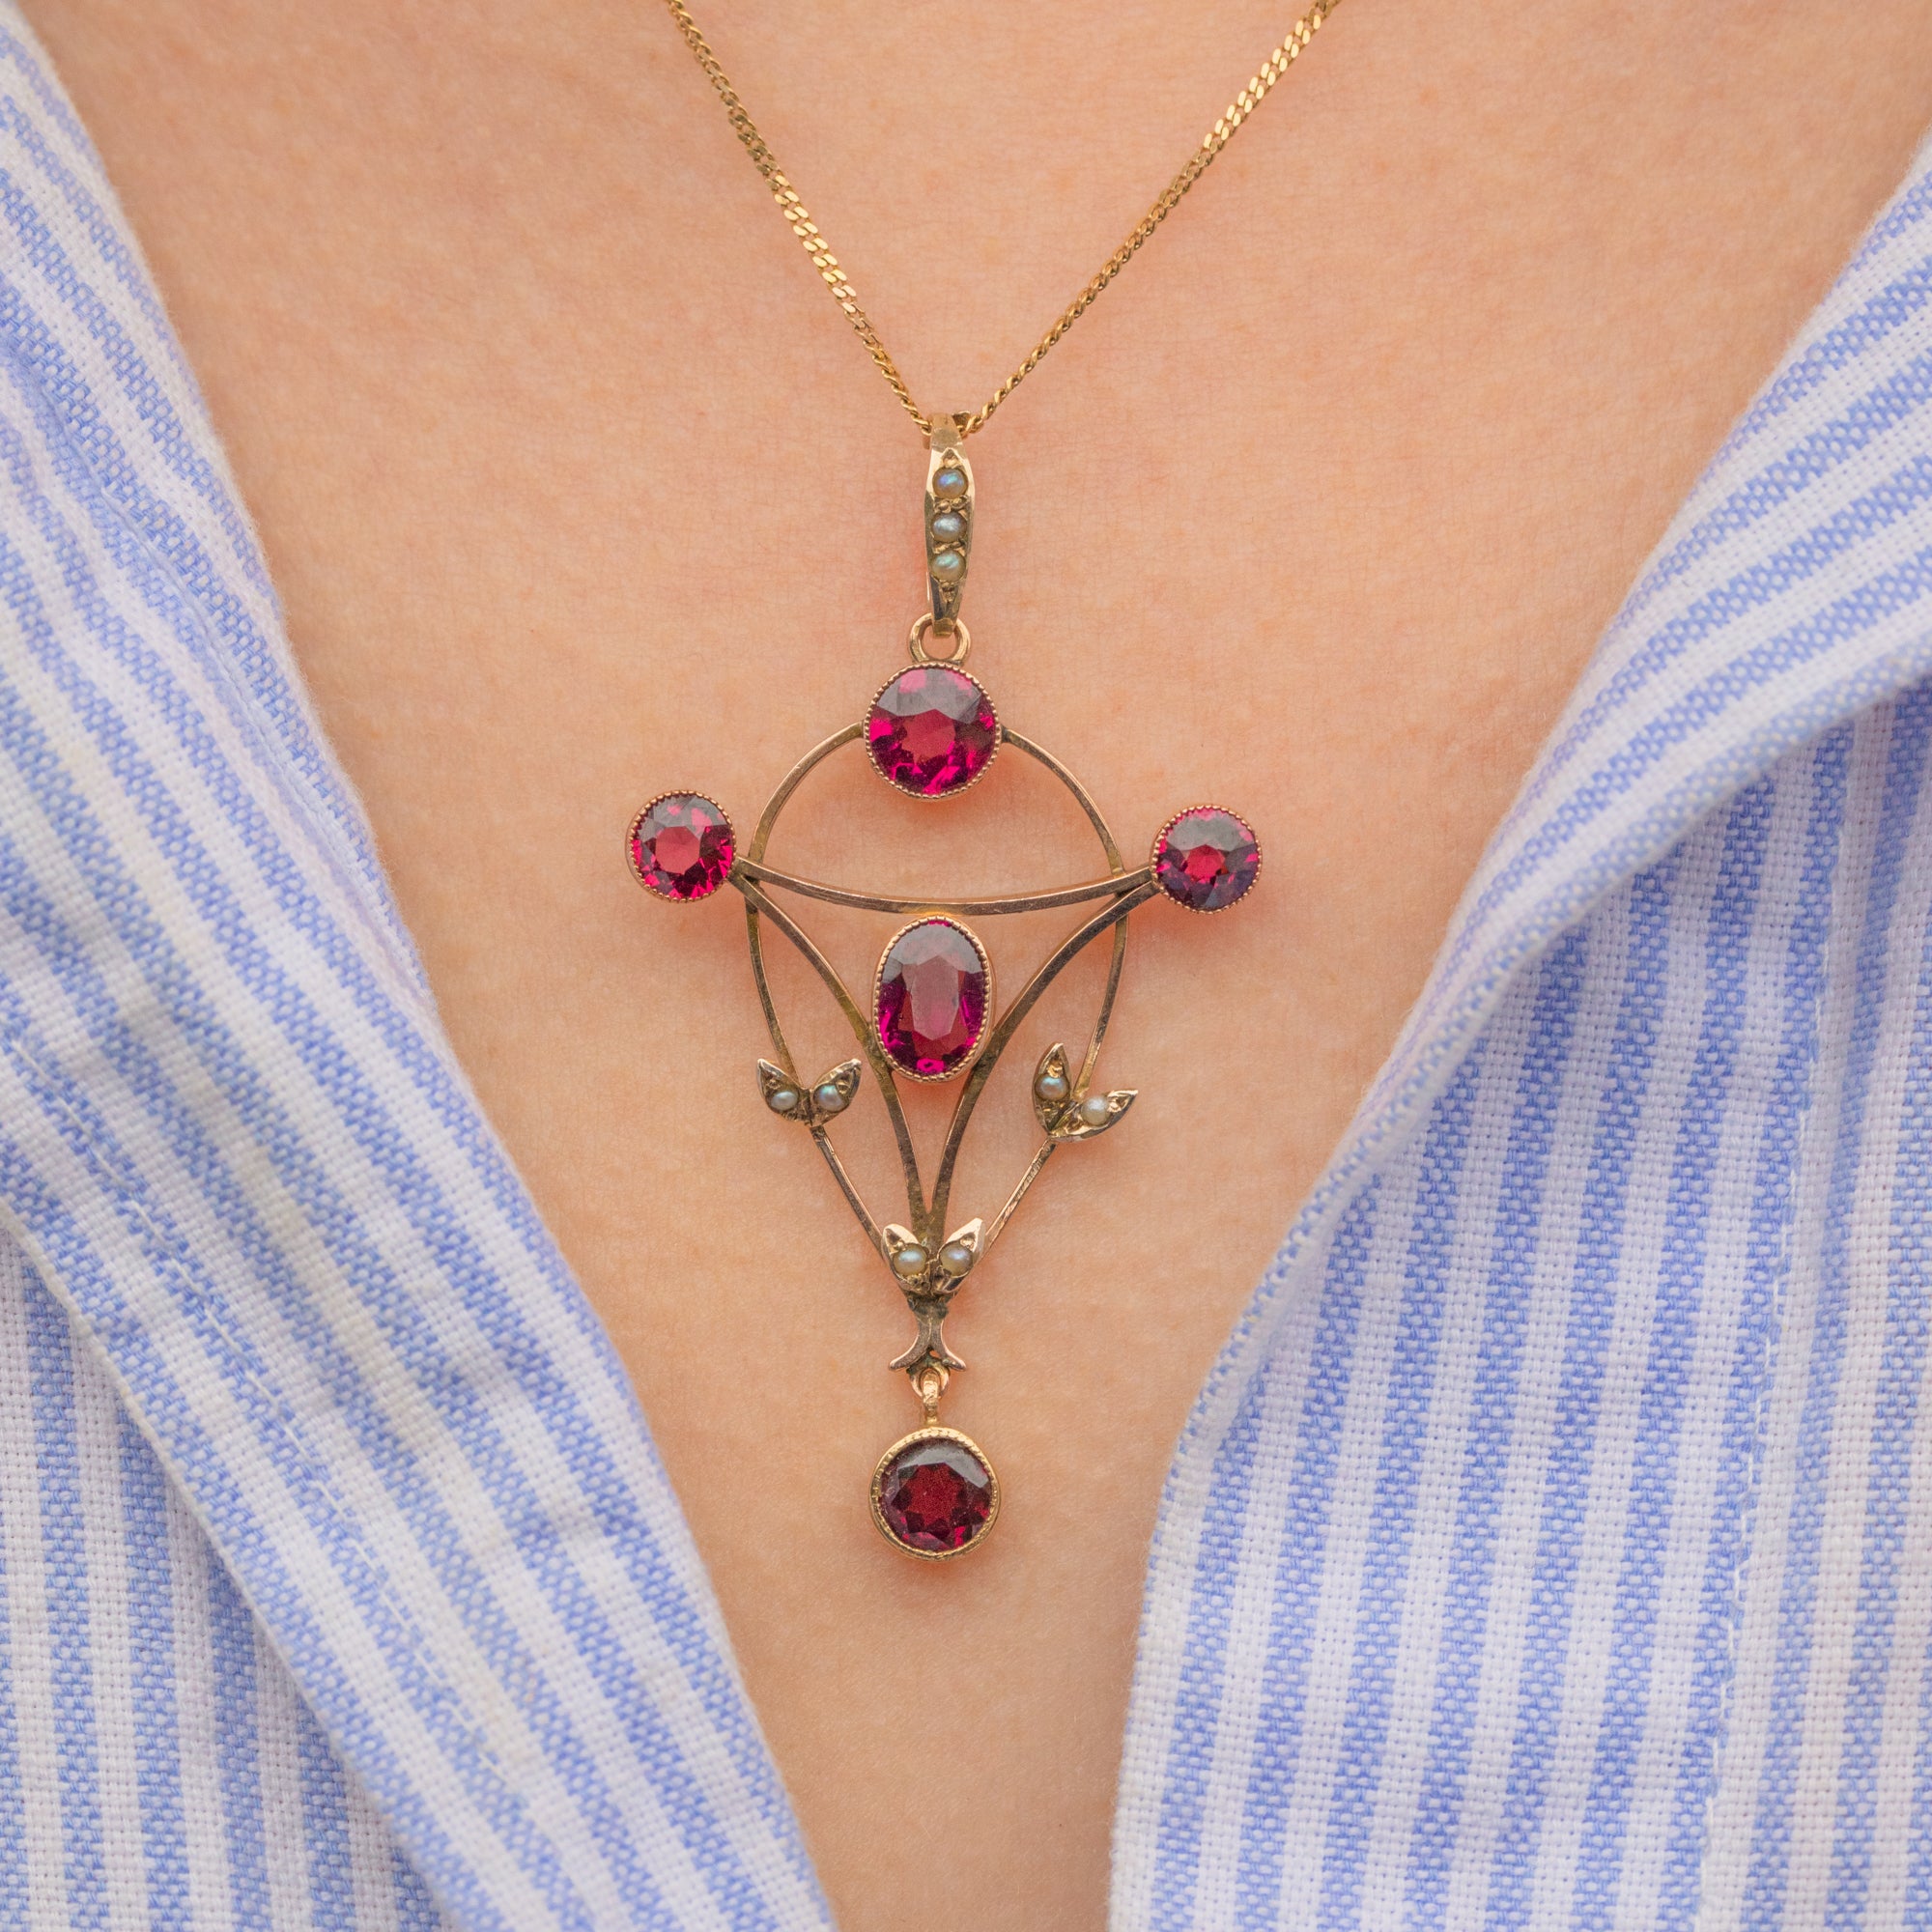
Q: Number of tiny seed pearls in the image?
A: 9